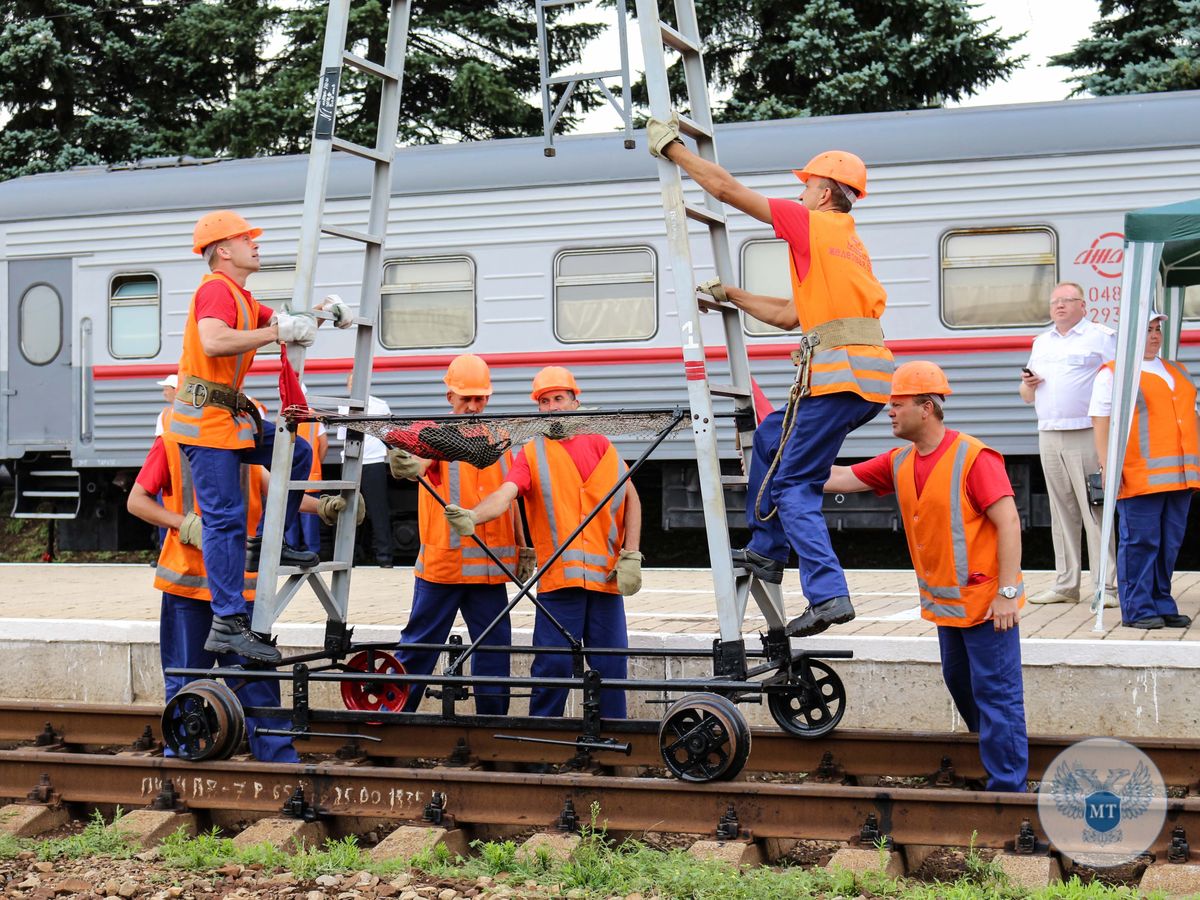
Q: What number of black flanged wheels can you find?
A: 3